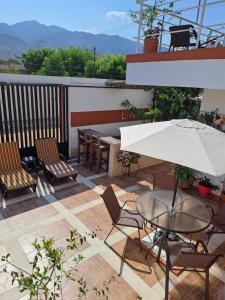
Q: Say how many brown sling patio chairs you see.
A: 4